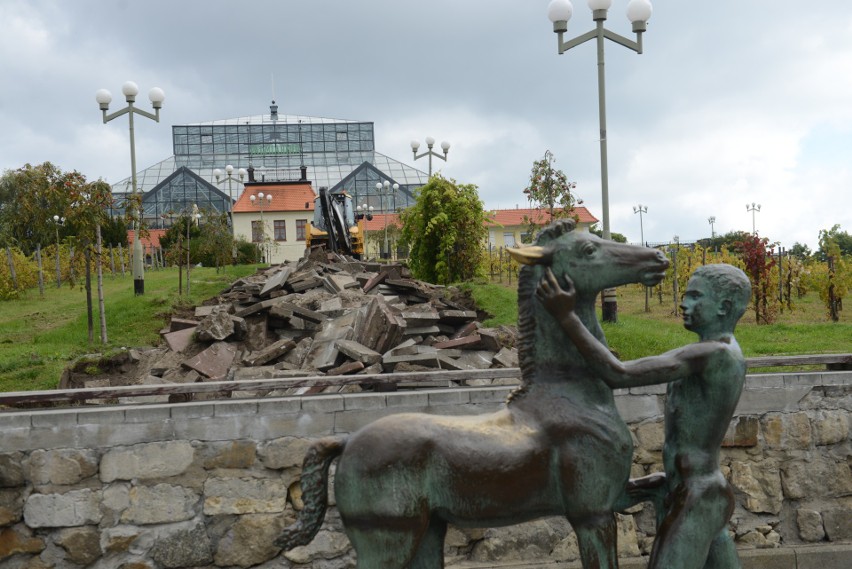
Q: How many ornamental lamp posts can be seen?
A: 11